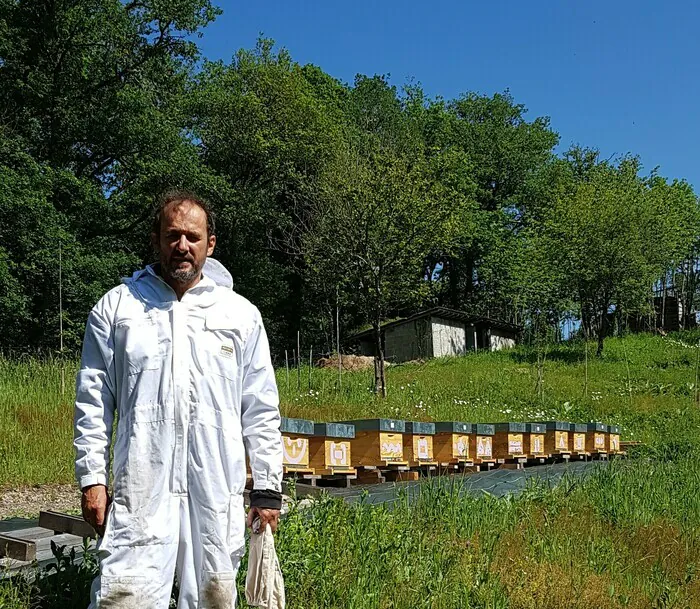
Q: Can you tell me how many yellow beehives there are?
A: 12